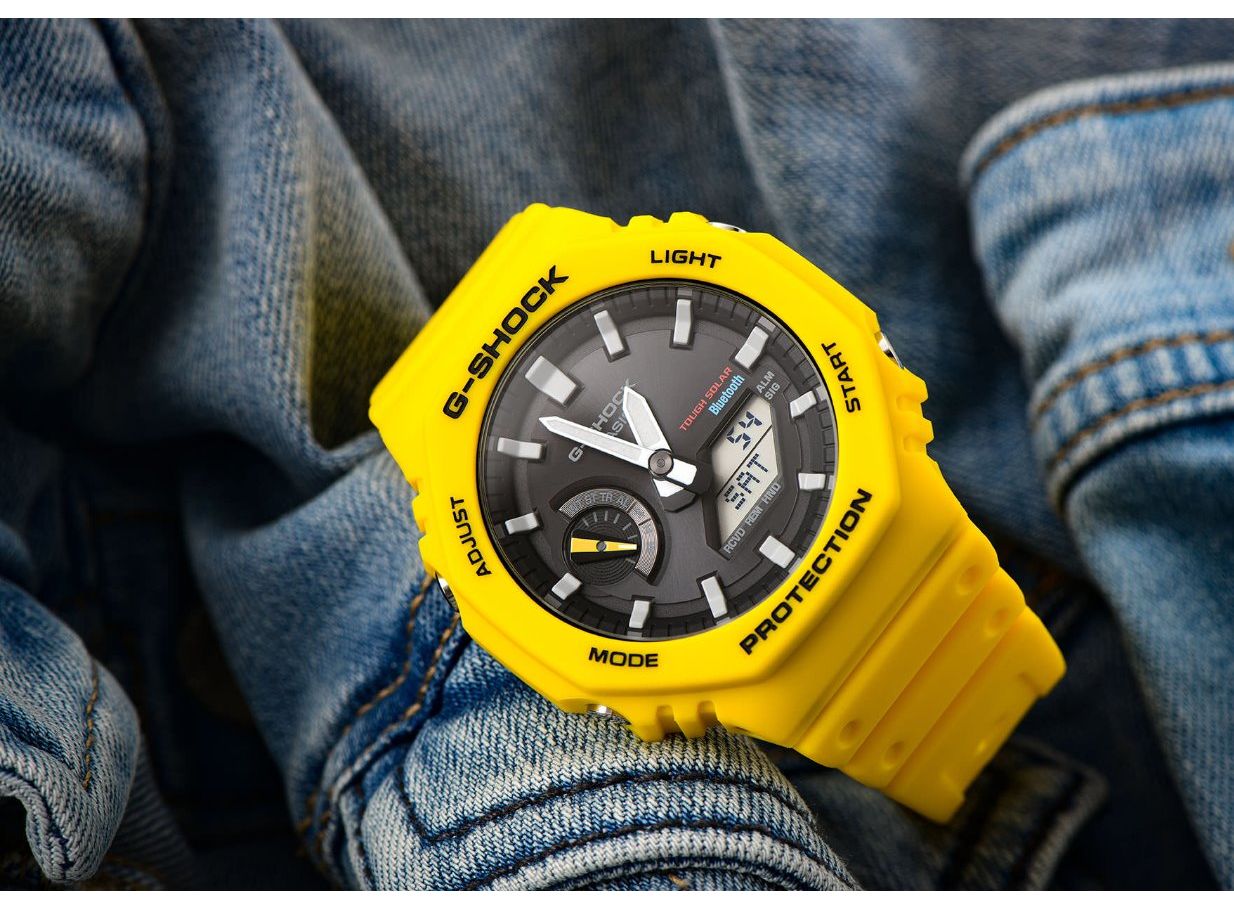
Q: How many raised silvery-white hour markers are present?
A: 12